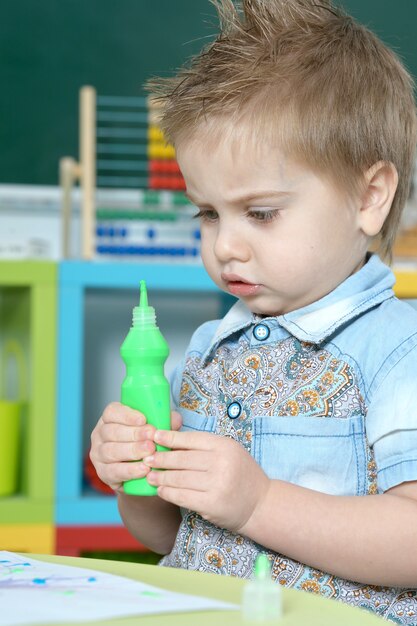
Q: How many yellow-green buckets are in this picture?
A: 1